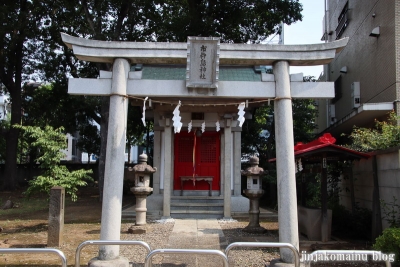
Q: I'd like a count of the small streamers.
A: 3